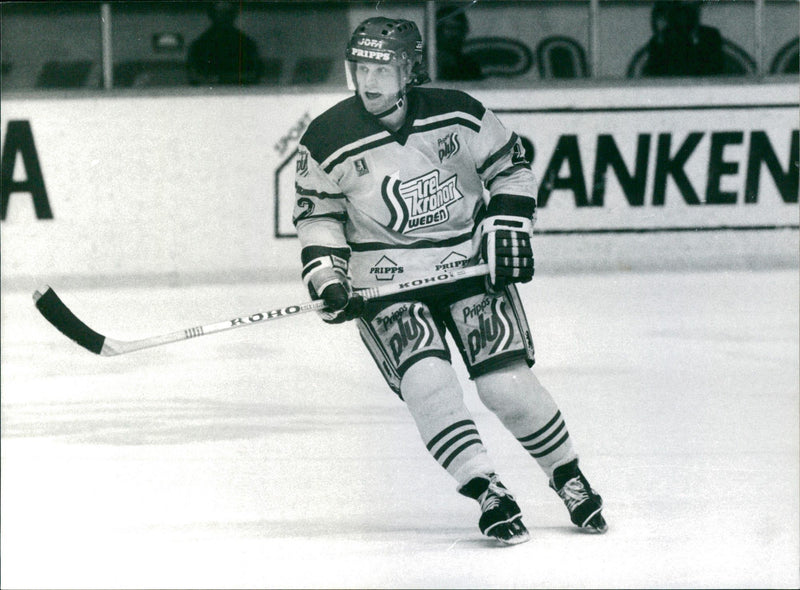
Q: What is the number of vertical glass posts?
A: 4